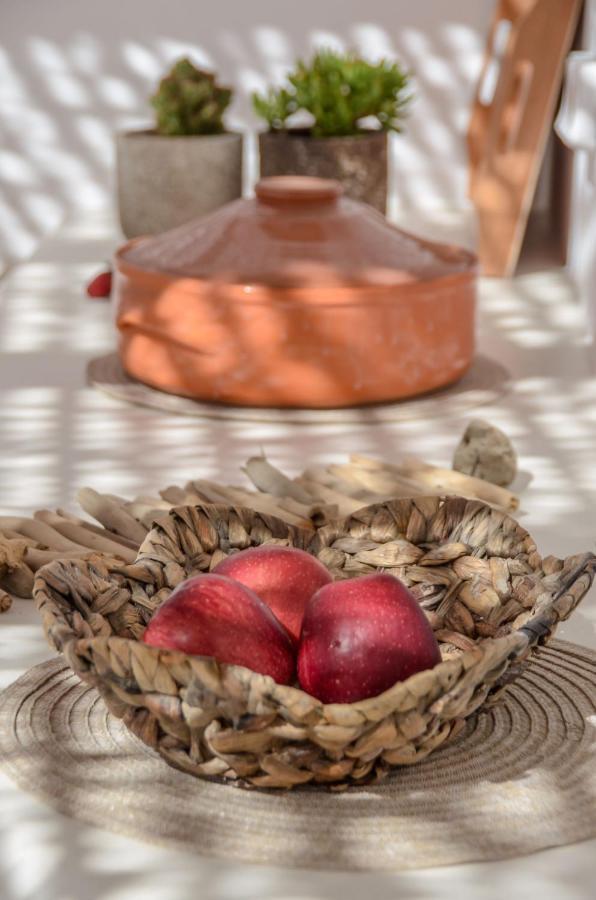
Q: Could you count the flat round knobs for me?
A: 1